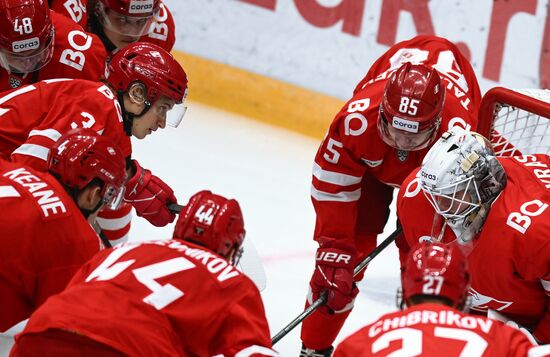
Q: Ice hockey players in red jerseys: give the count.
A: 8